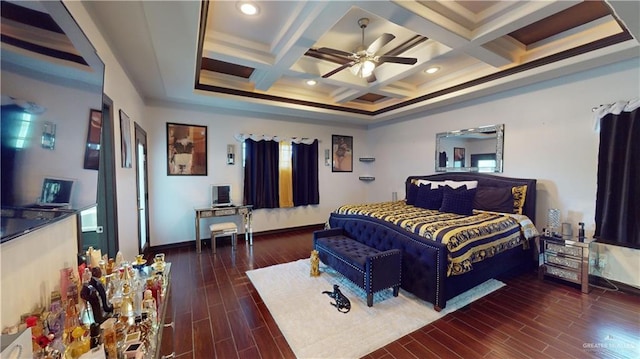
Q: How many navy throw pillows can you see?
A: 3